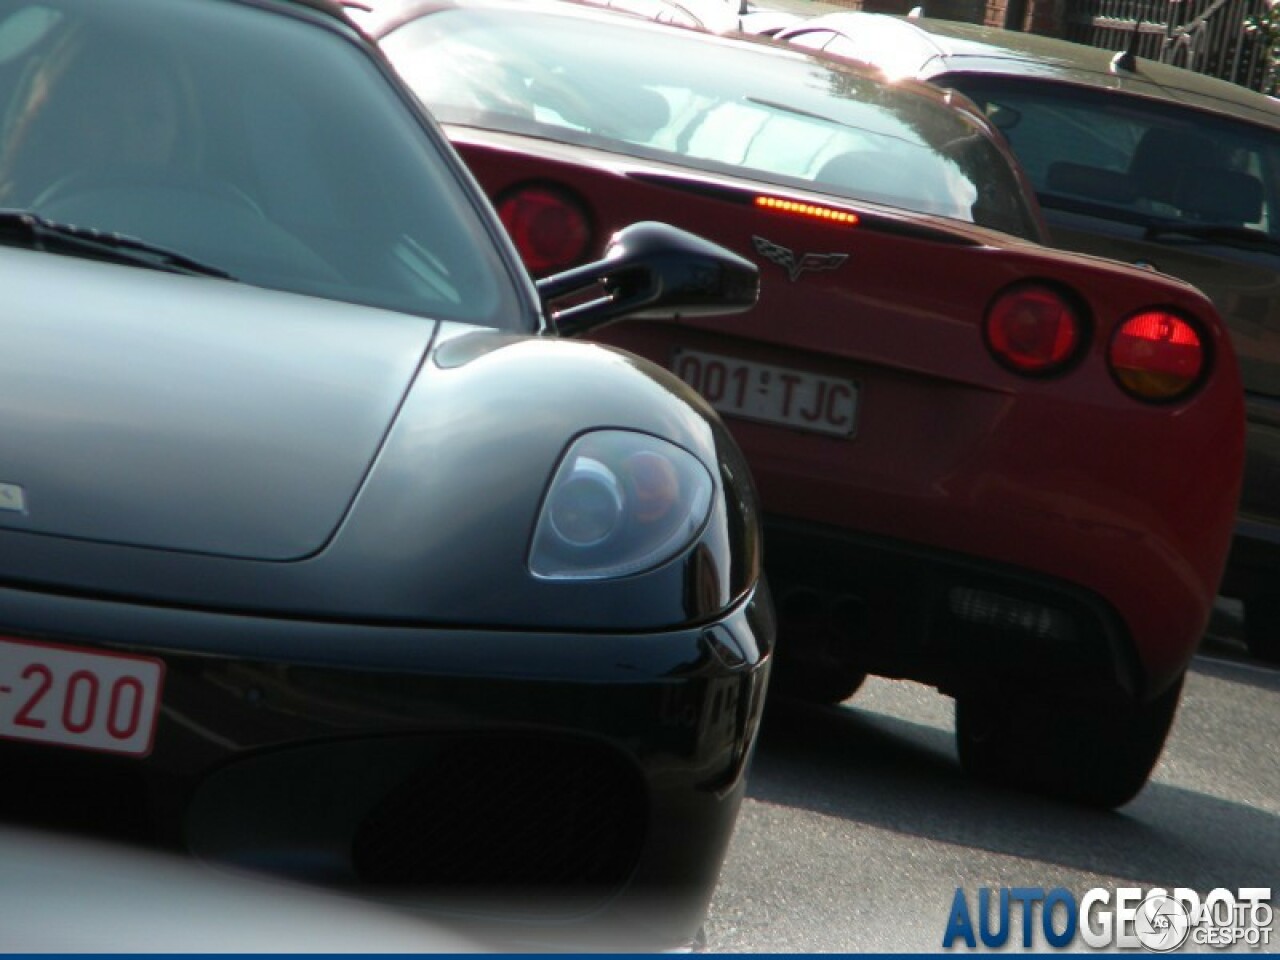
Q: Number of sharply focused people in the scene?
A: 0